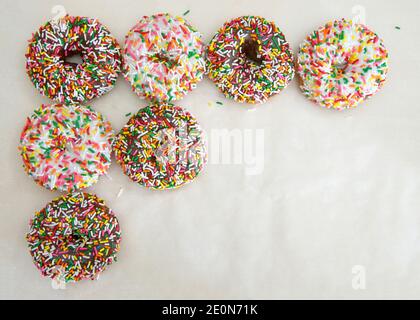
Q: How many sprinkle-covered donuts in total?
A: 7